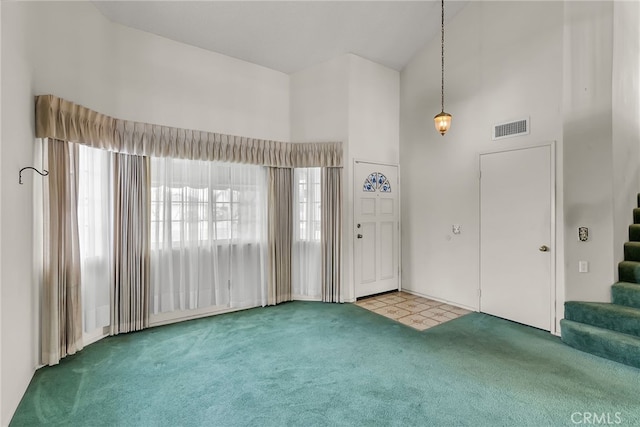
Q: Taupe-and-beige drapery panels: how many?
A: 4